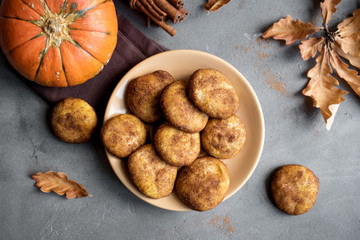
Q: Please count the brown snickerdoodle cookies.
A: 10